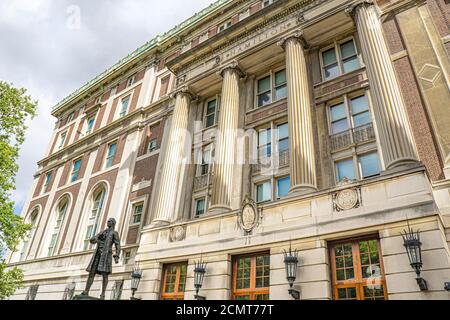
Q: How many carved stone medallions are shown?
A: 3